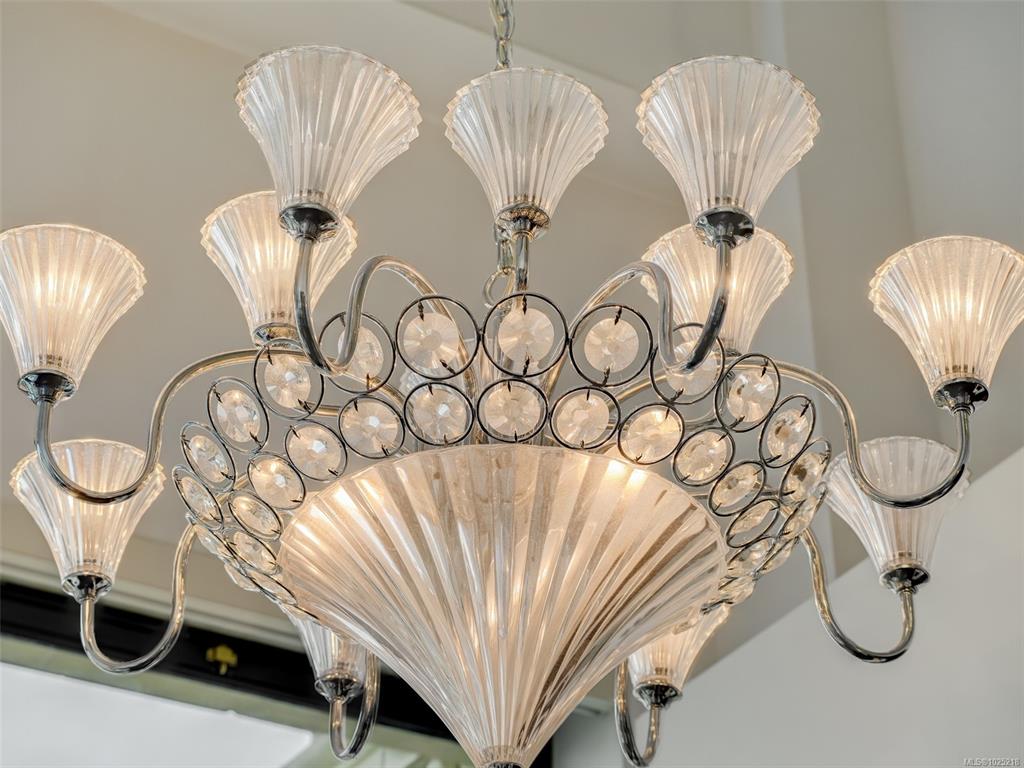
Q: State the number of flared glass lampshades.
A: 11